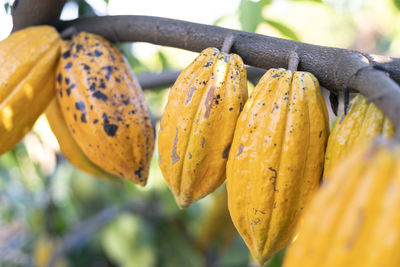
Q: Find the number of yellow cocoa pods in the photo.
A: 7